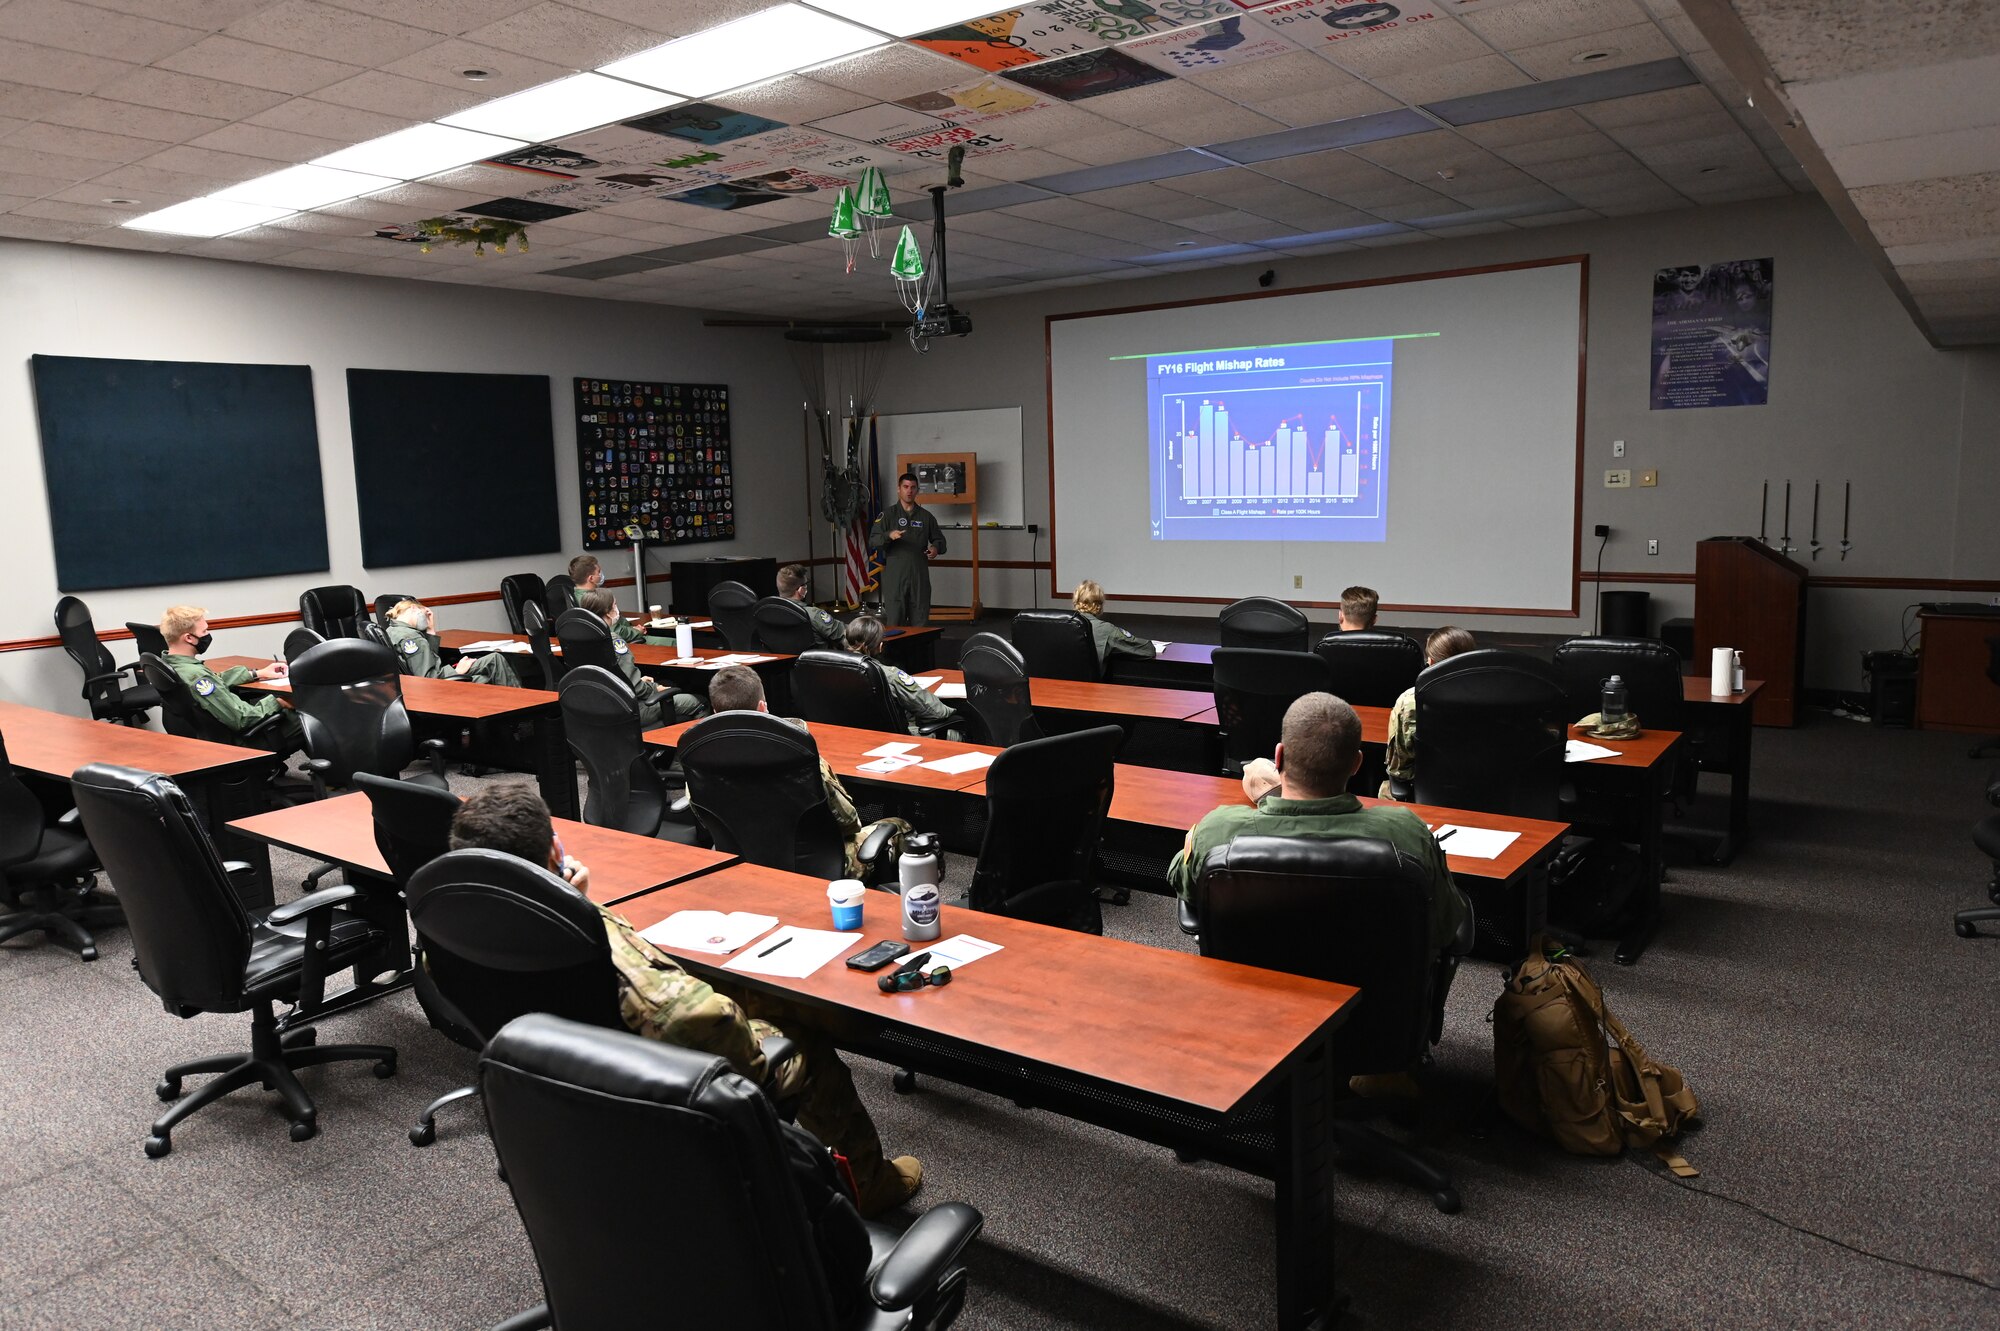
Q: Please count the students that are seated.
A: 12